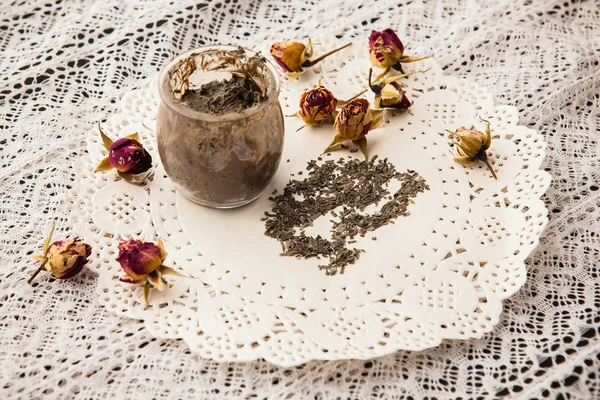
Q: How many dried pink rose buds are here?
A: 9